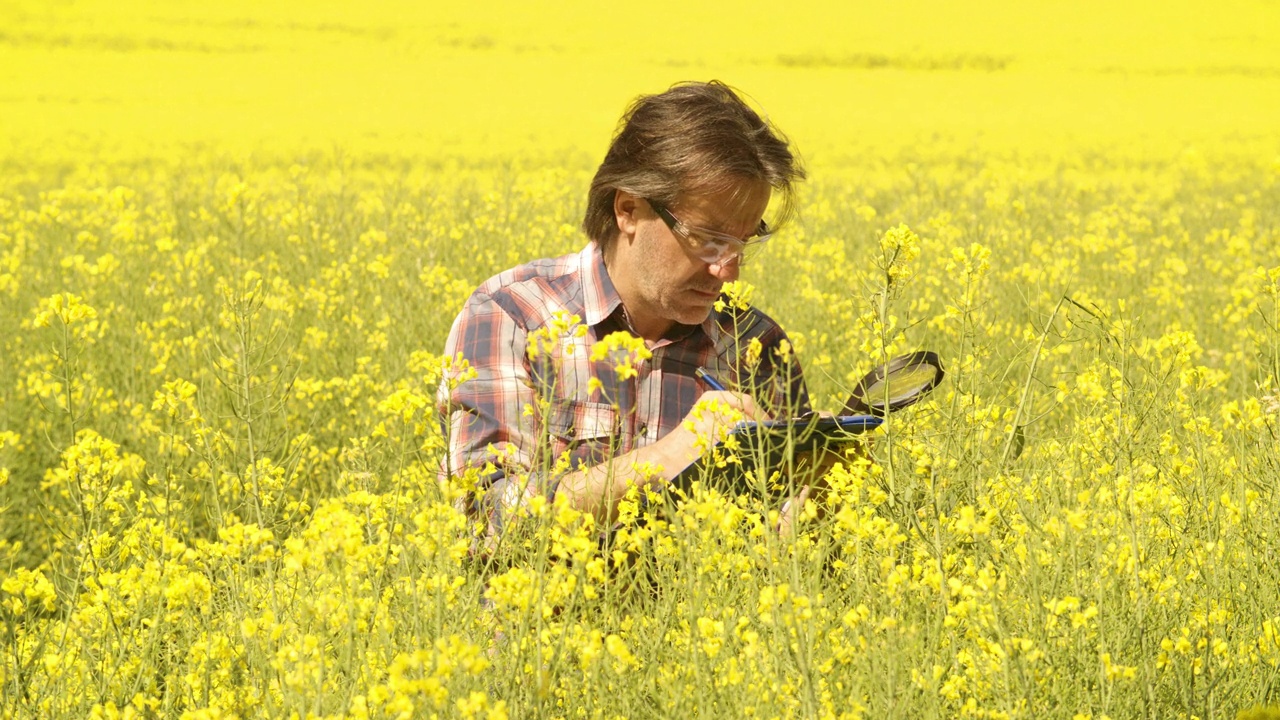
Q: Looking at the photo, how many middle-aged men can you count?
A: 1